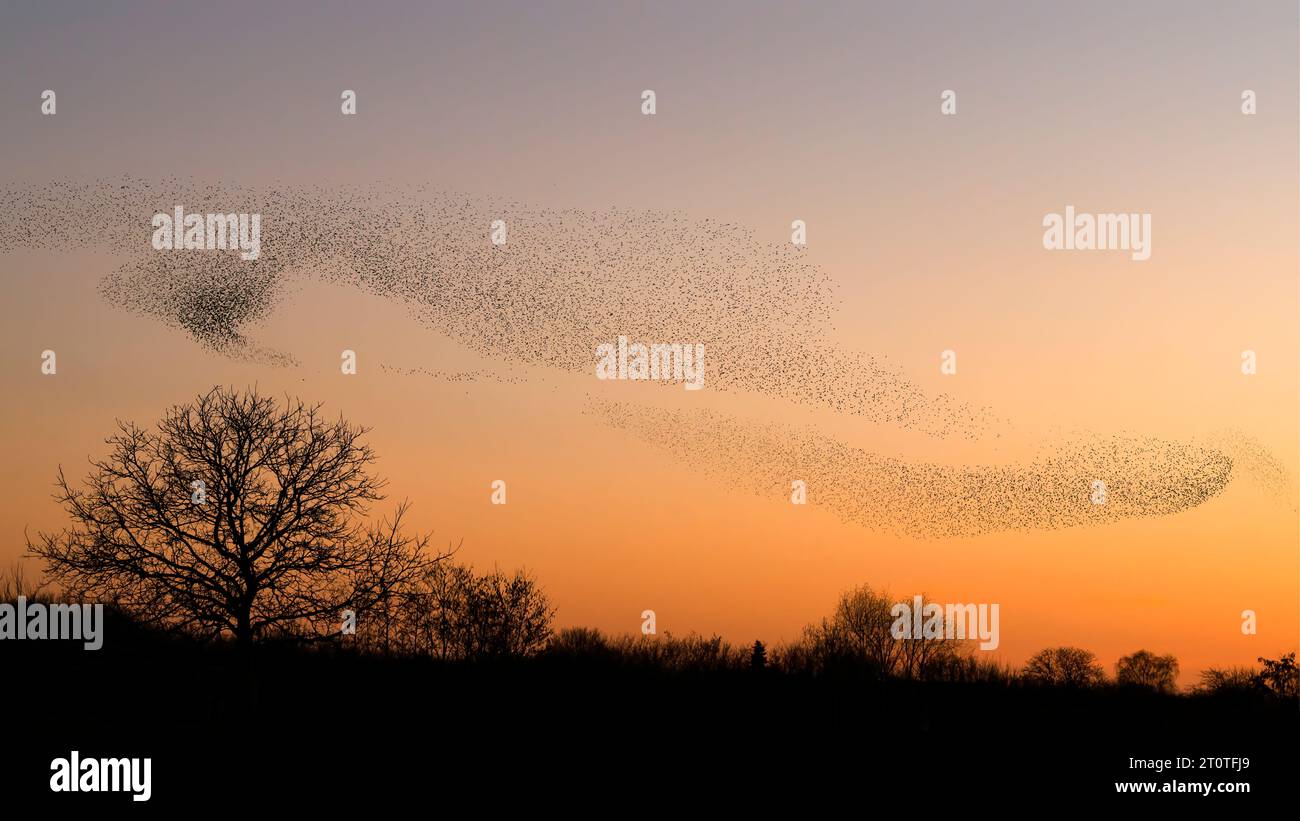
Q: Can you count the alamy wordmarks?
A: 6